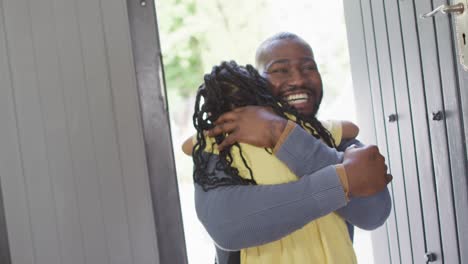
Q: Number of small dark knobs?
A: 3